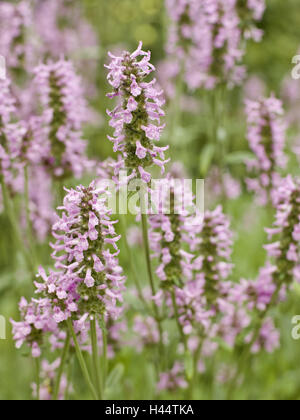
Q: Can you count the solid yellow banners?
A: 0